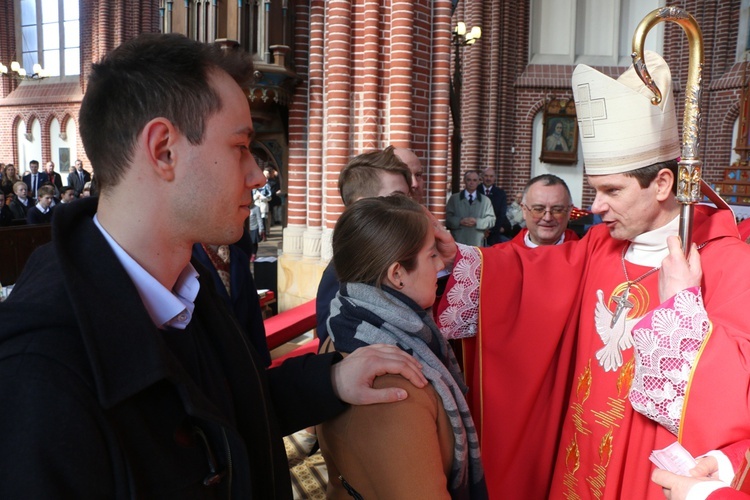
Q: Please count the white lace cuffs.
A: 2